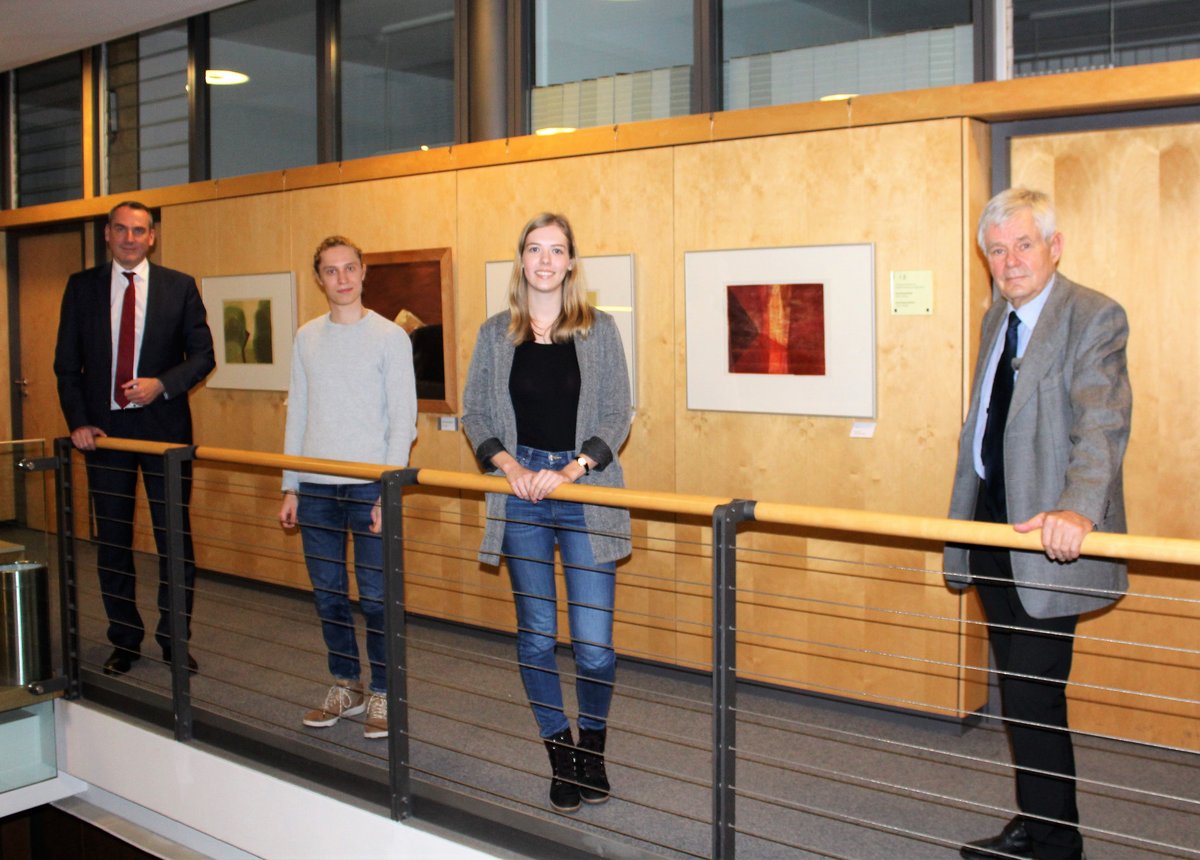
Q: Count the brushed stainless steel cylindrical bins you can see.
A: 1